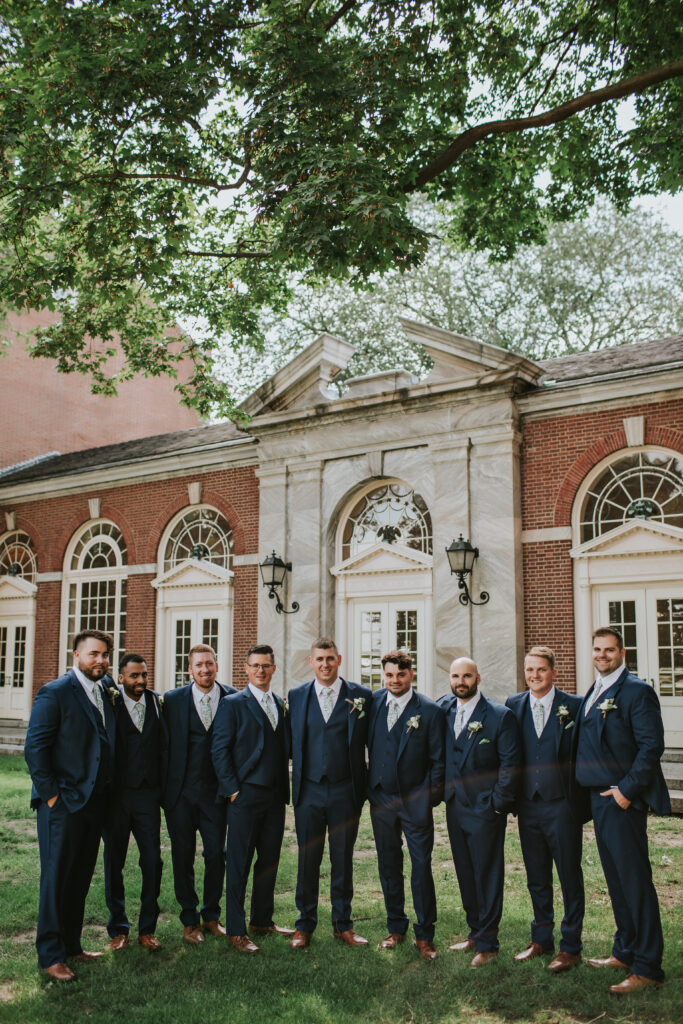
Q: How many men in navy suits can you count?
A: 9